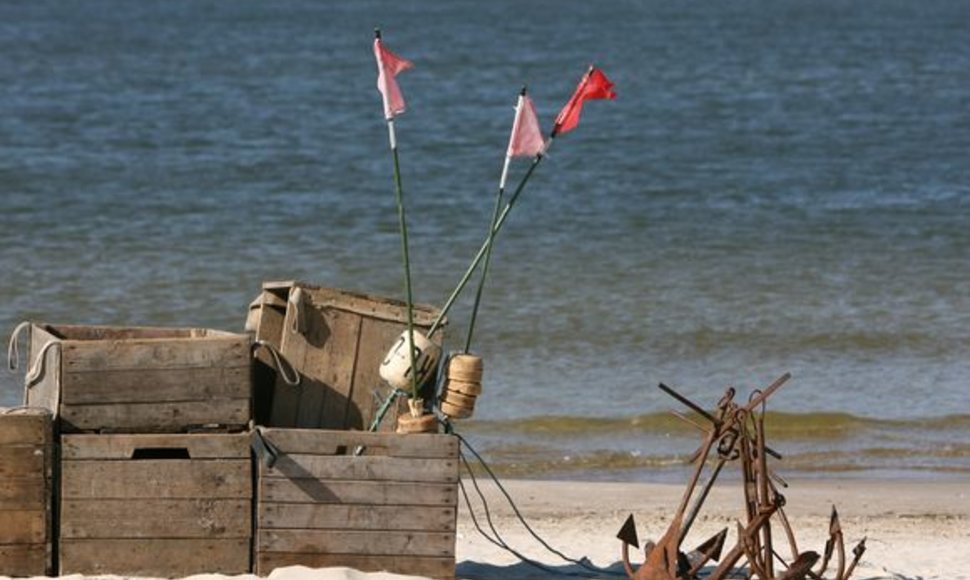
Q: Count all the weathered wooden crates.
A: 5